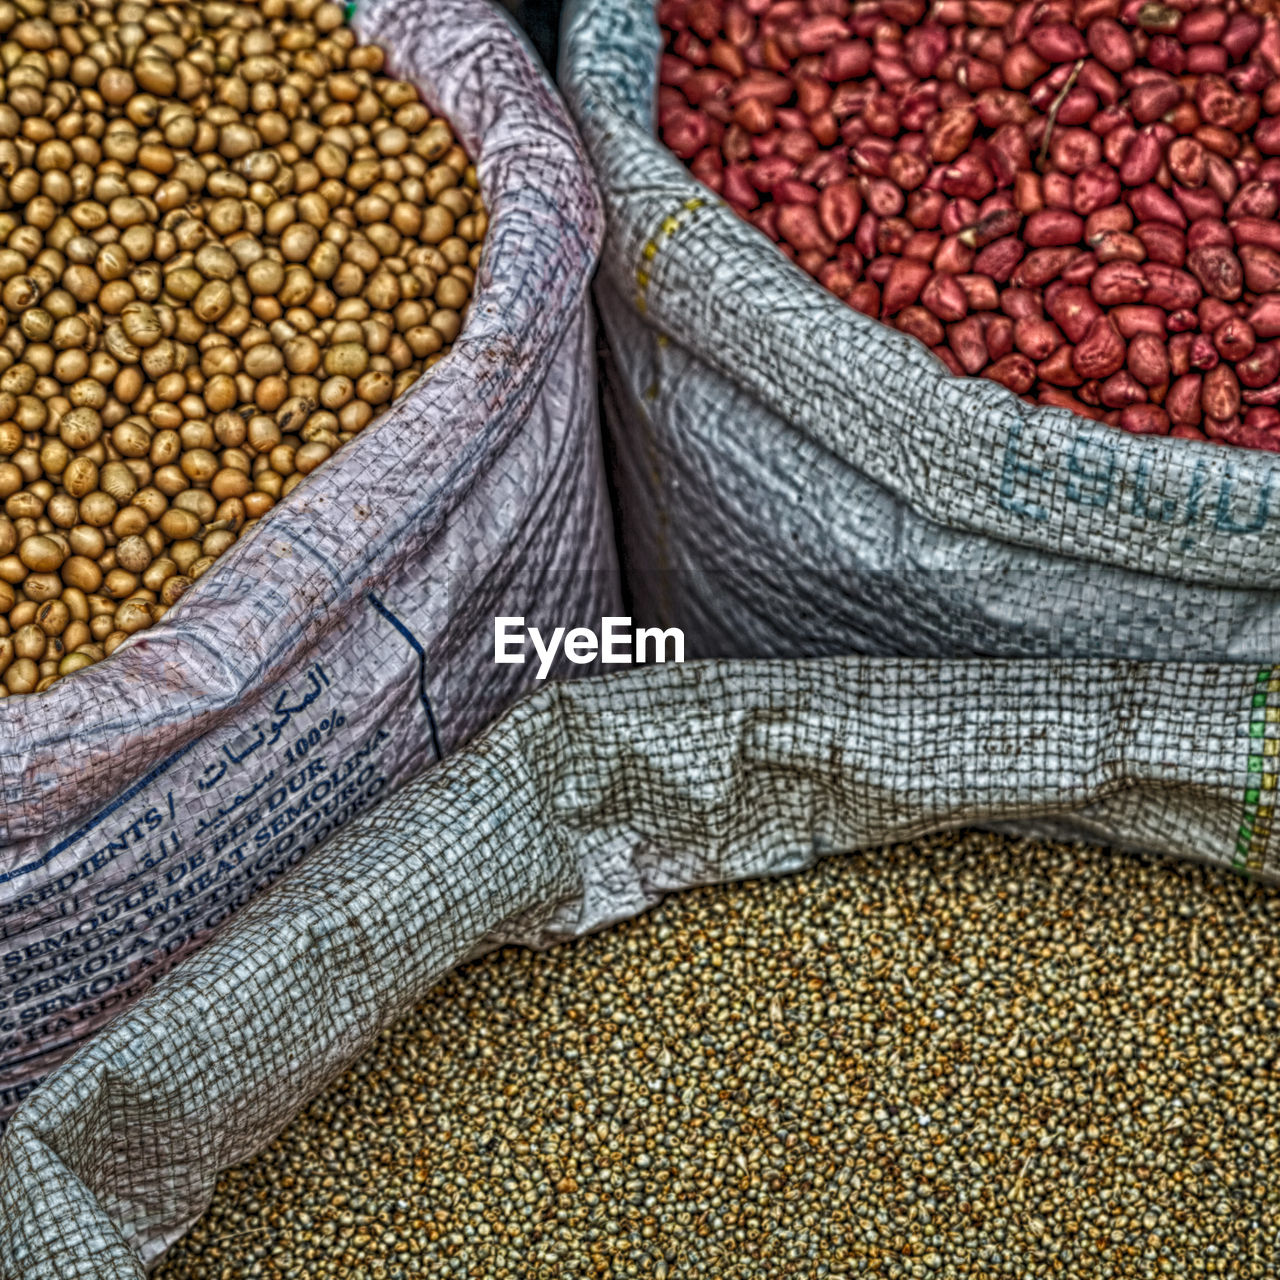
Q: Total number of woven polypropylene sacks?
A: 3